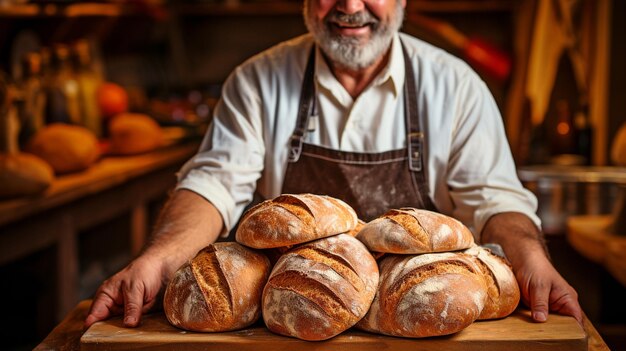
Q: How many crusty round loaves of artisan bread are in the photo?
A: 6